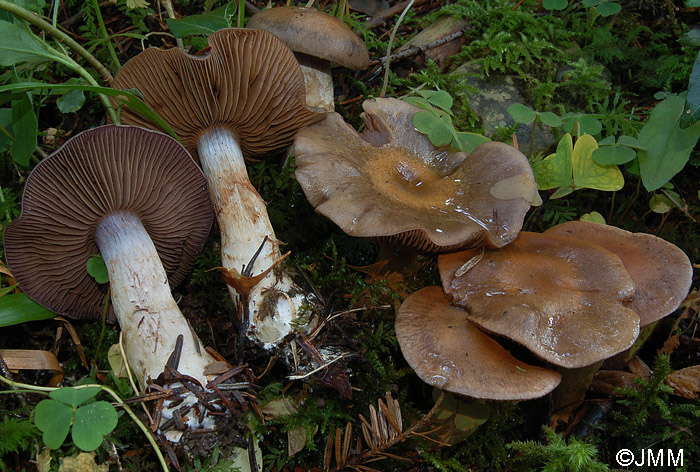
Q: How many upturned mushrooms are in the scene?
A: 2